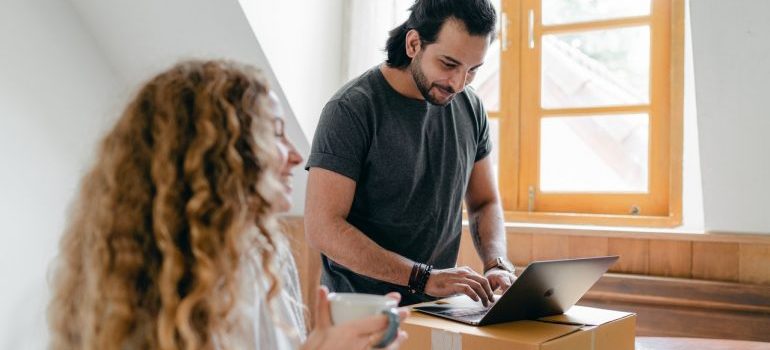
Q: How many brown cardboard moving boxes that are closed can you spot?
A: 1